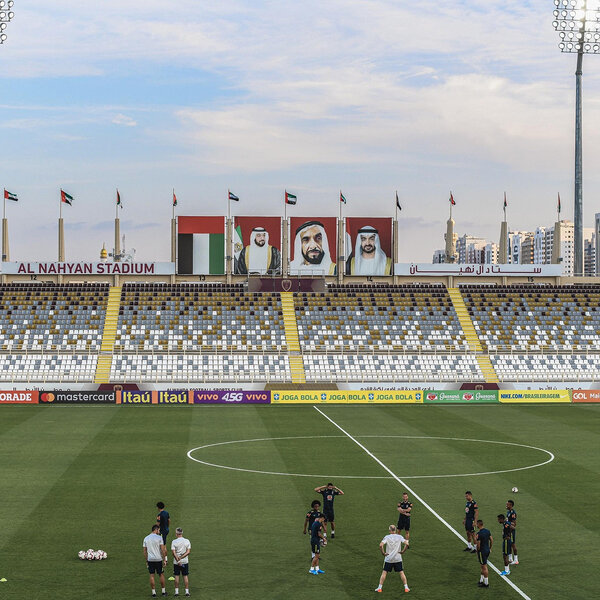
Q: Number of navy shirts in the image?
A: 9